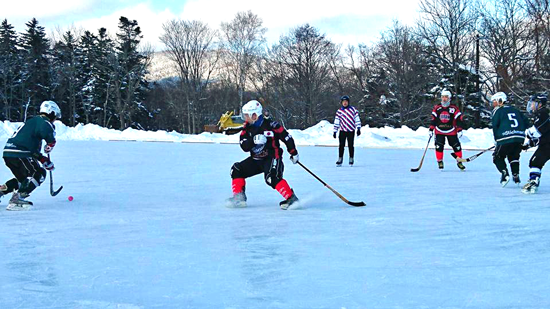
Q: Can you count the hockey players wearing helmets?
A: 5